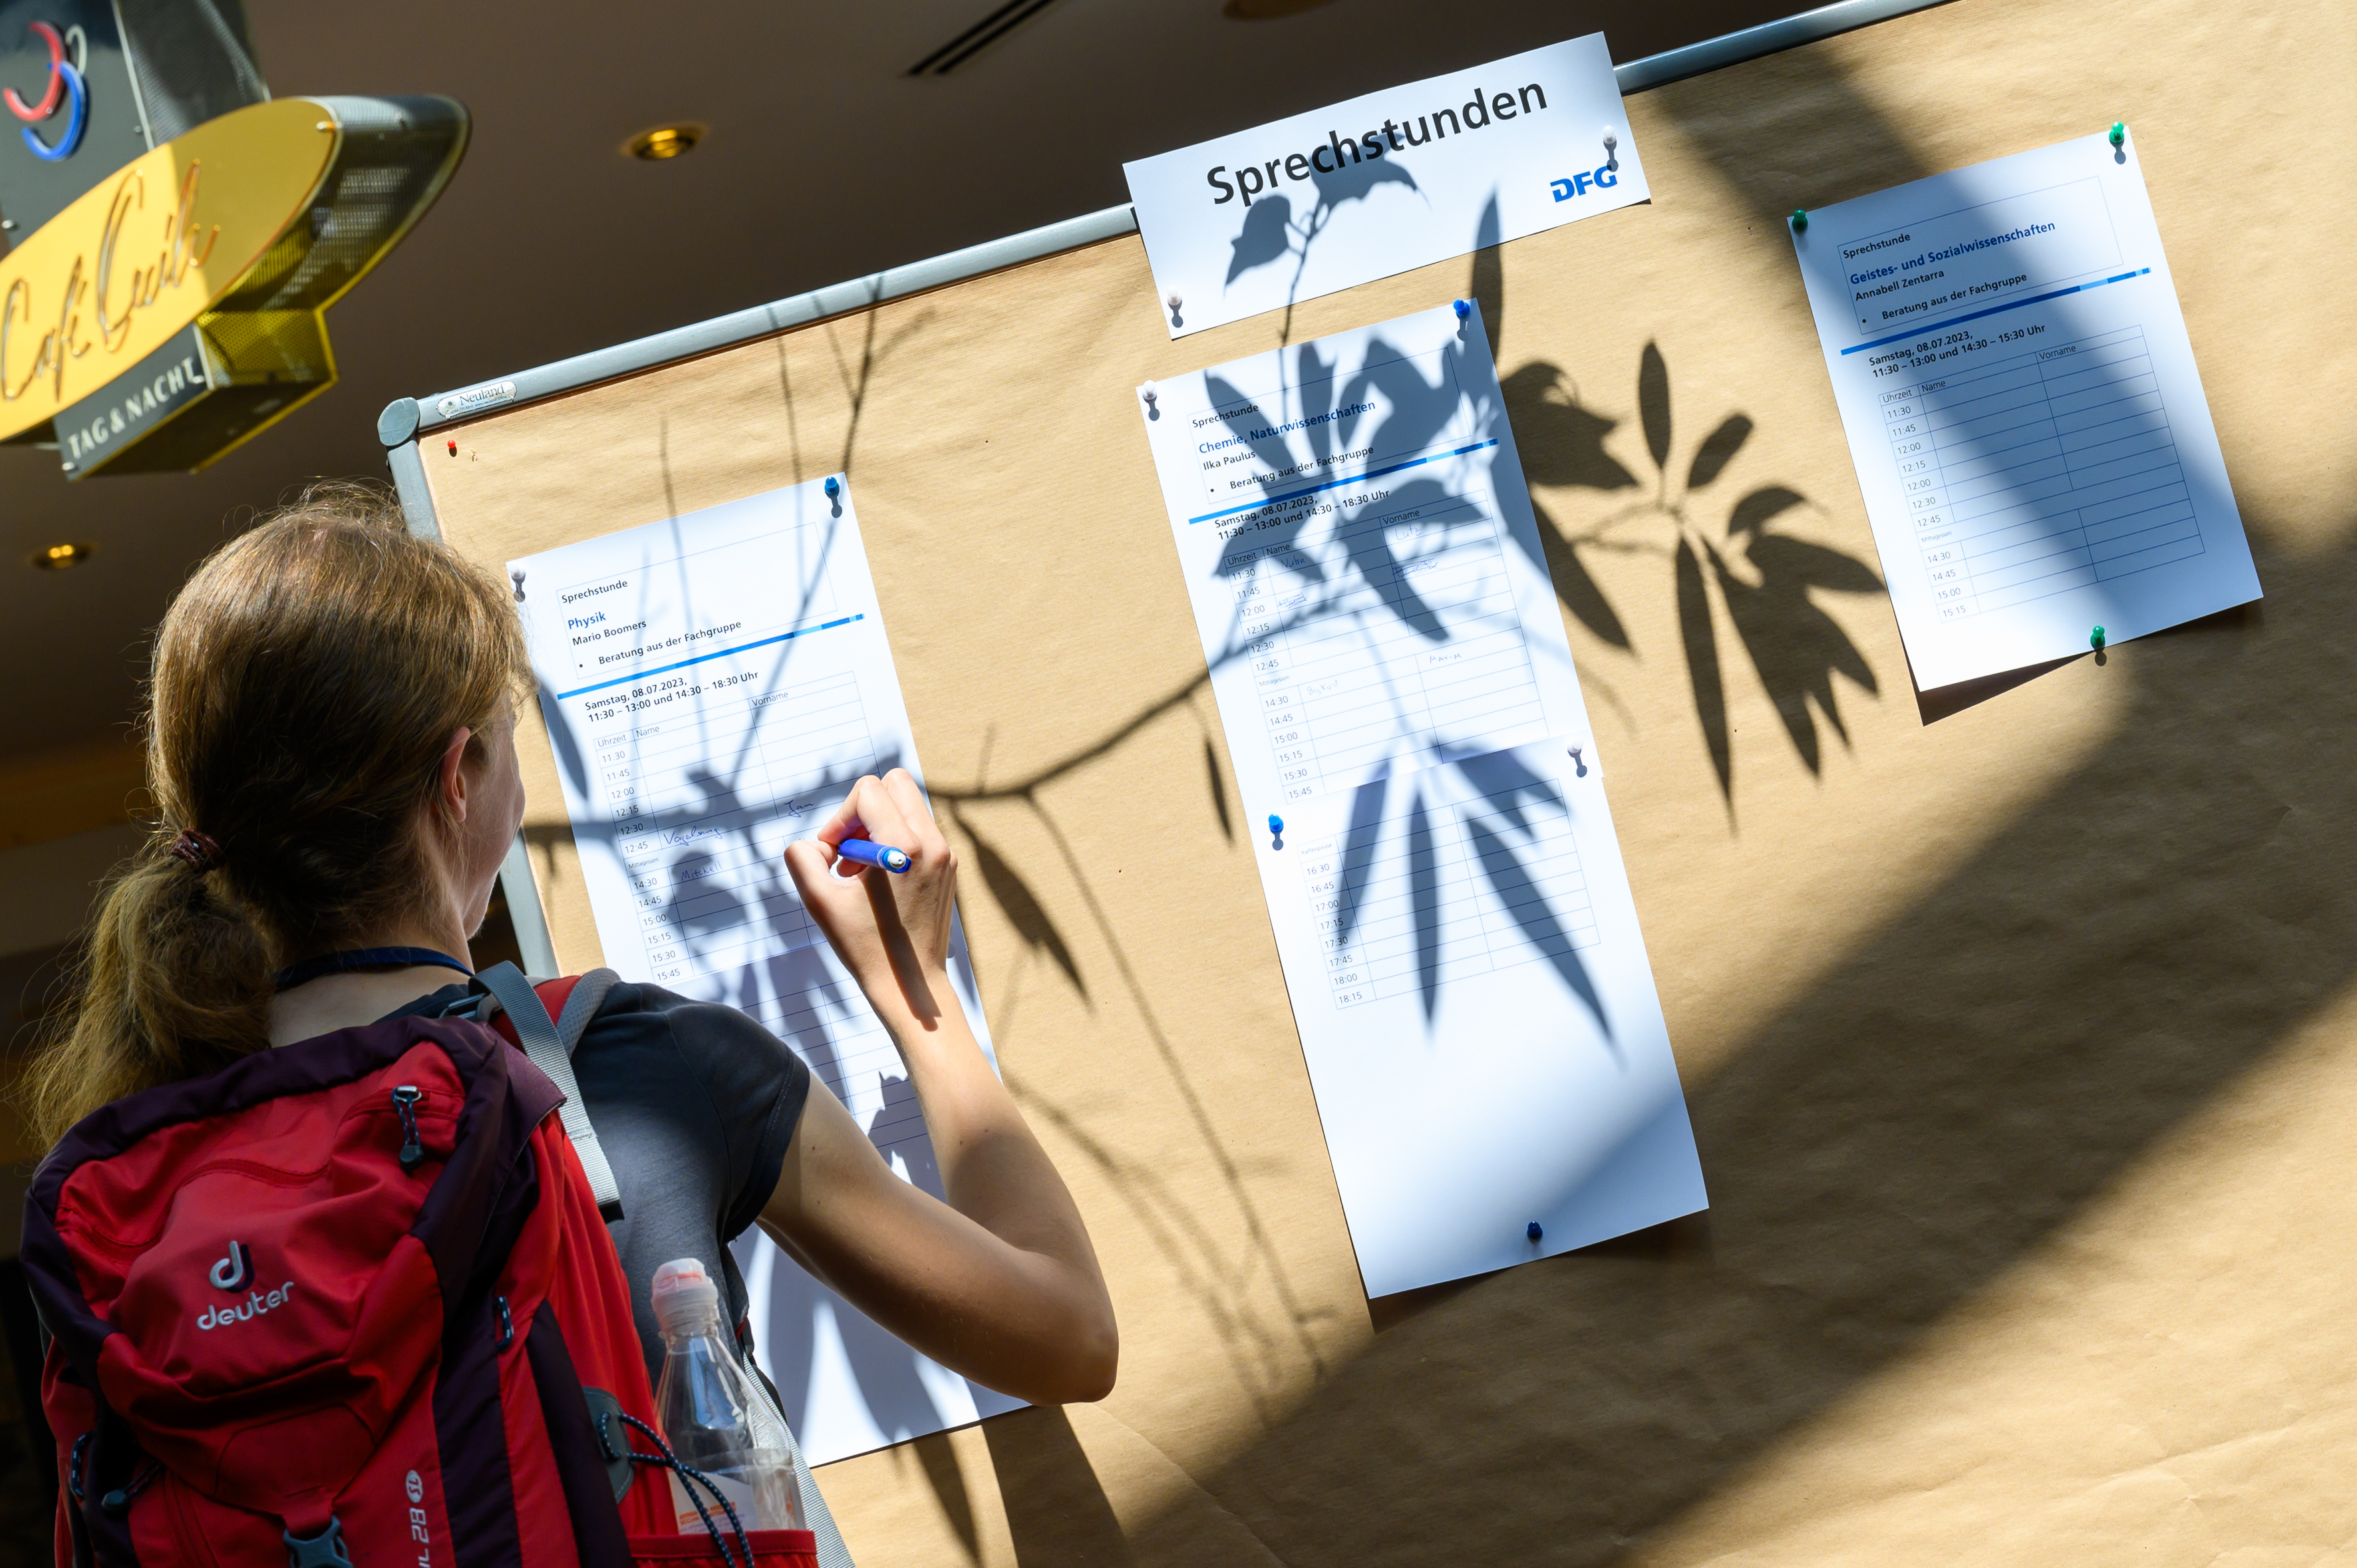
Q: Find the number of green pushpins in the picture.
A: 3